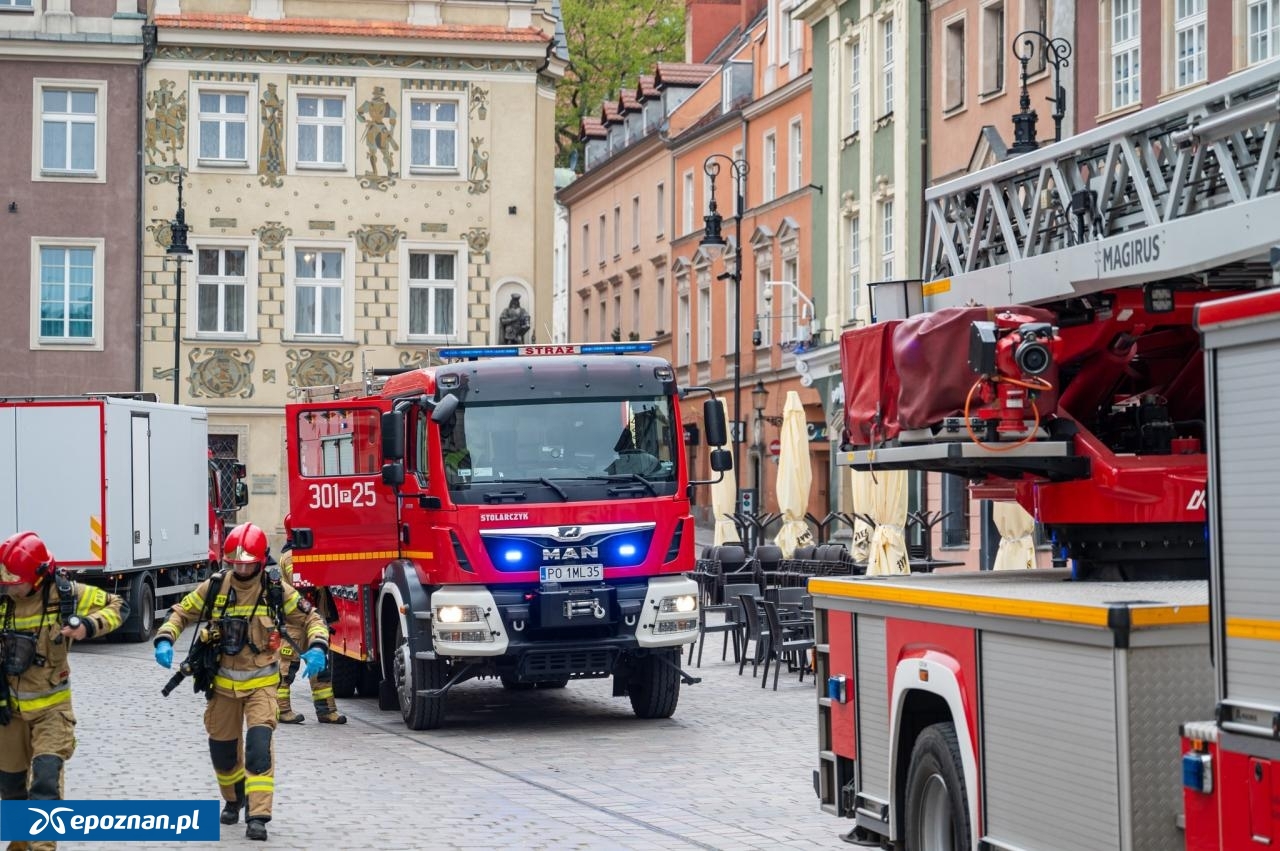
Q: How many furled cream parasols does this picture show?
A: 5